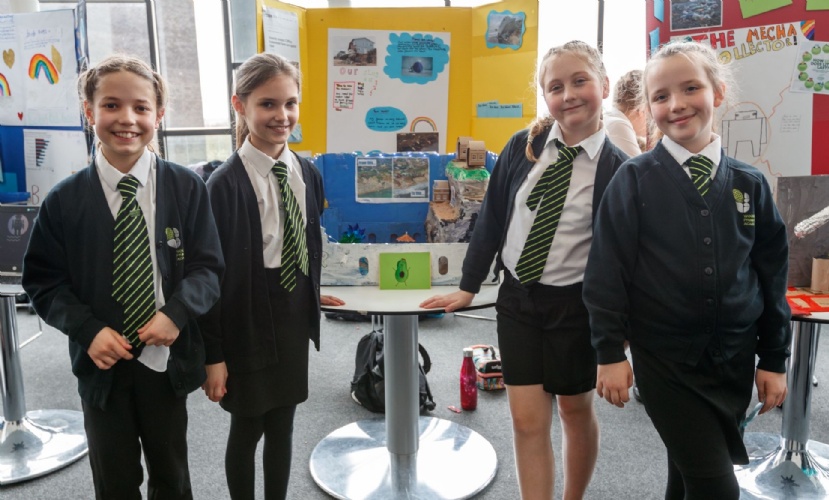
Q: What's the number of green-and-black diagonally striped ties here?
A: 4